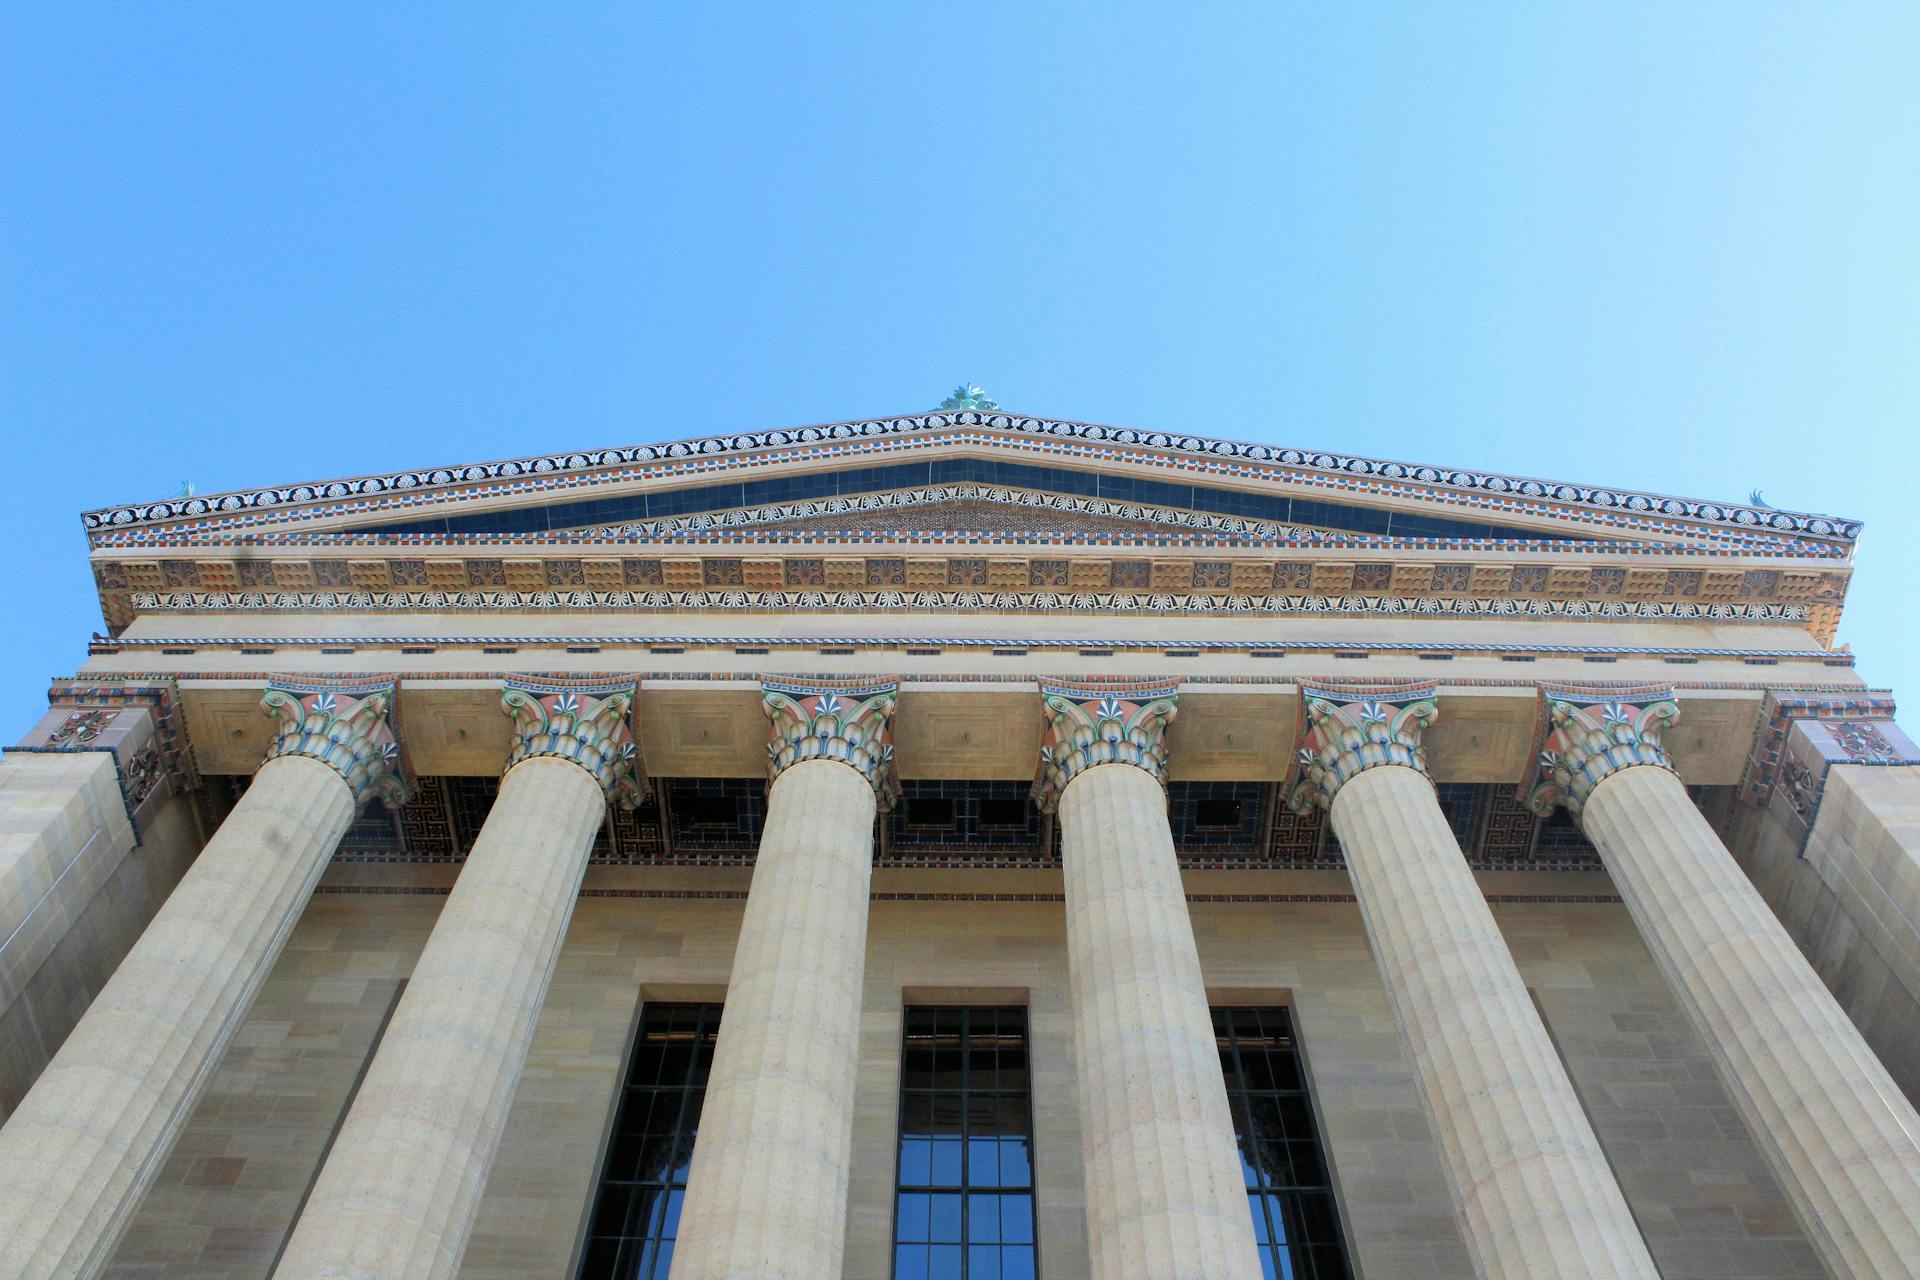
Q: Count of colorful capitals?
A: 6